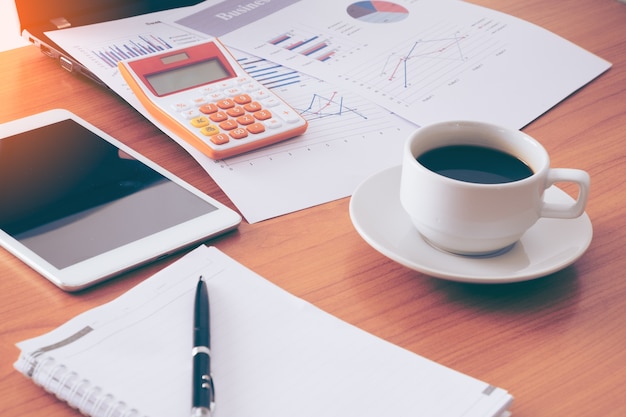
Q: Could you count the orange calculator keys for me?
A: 12